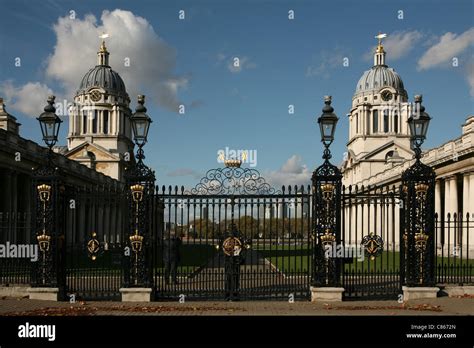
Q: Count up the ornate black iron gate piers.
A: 4